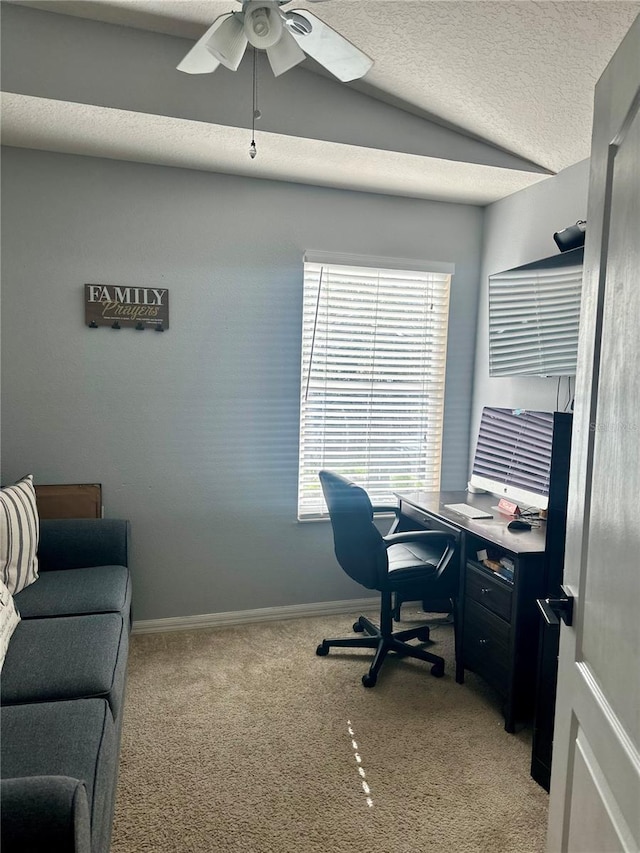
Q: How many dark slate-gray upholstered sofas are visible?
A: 1